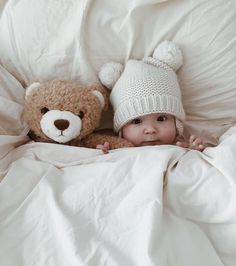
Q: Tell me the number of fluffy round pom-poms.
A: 2